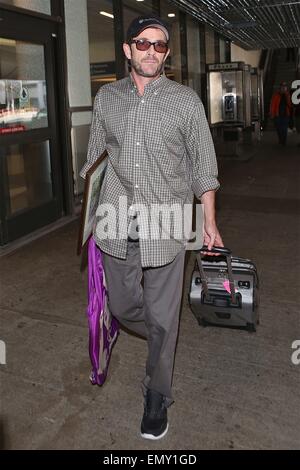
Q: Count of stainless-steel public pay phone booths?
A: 2